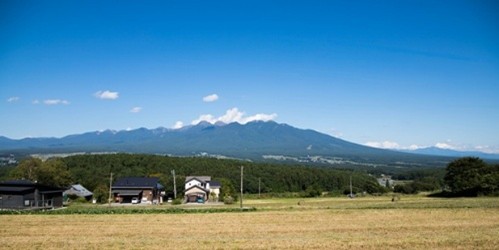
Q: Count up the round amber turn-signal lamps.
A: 0